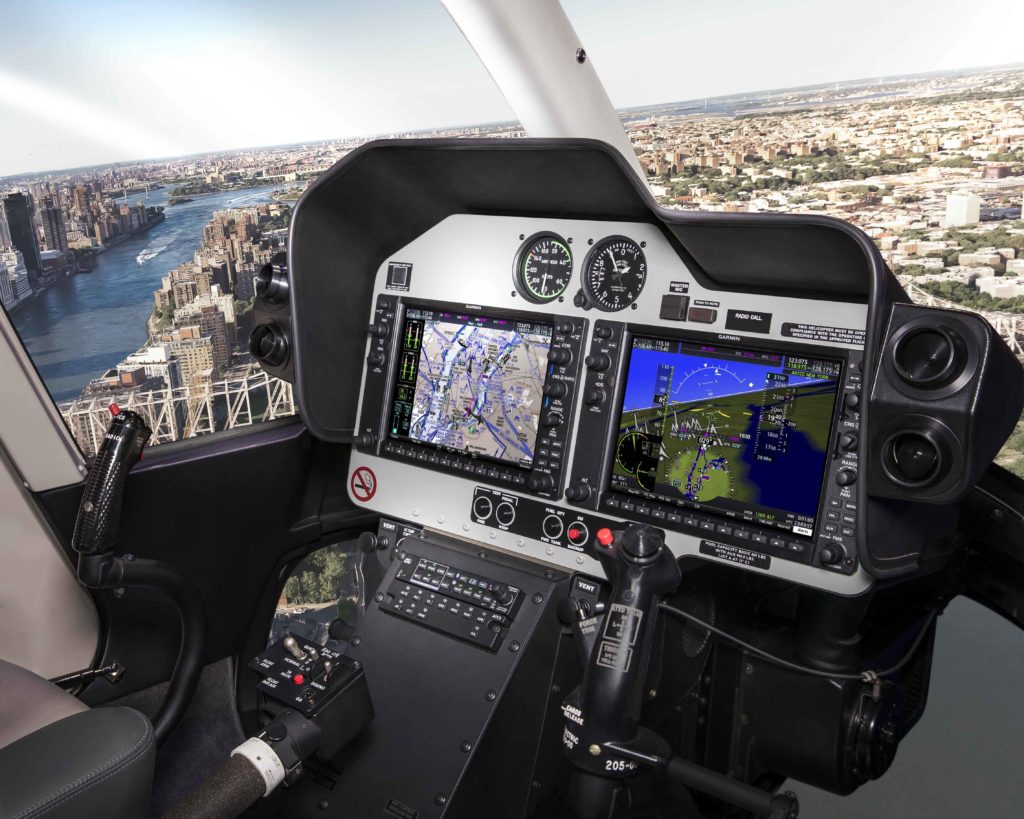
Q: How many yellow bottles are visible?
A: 0